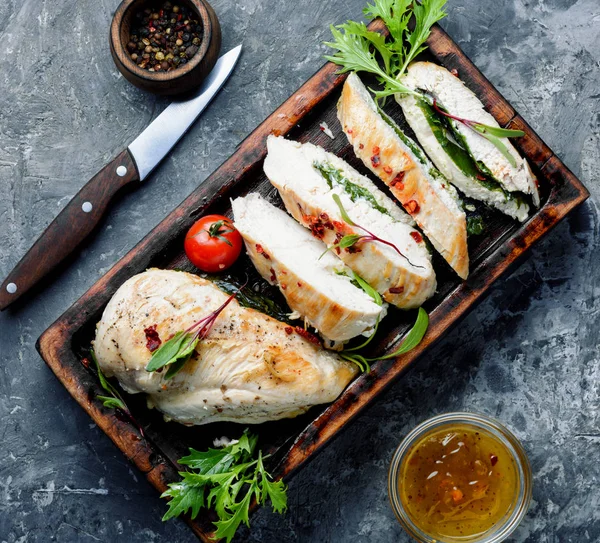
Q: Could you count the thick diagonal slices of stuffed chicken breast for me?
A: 4